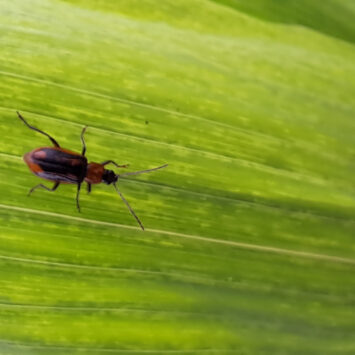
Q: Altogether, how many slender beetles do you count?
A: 1